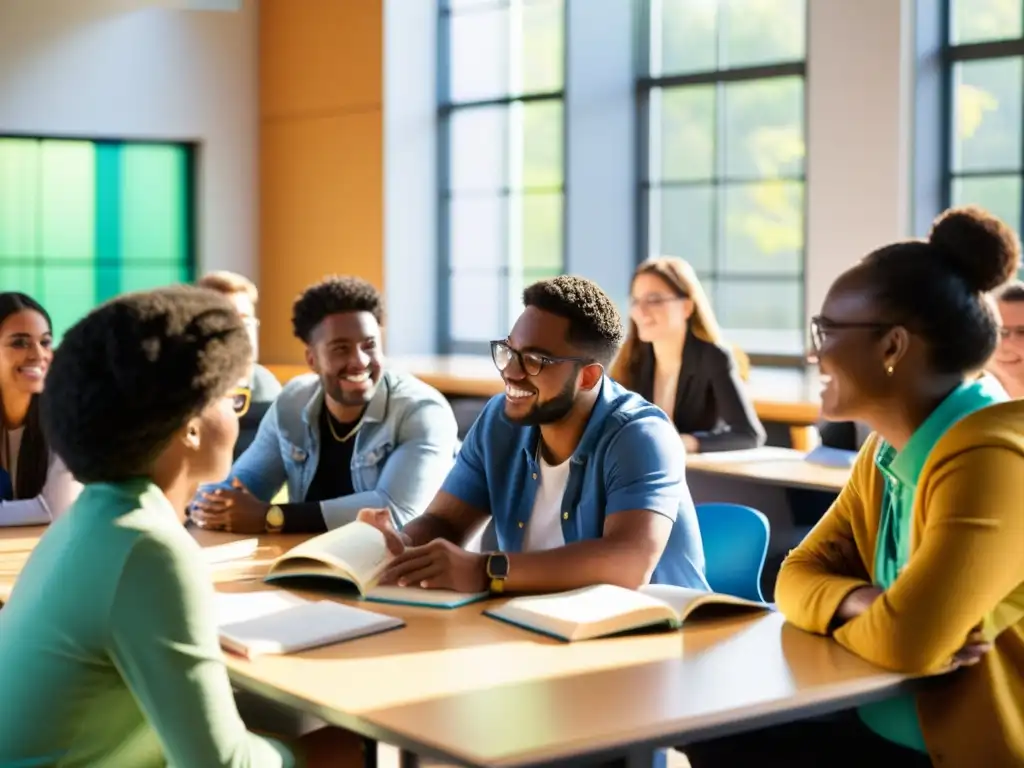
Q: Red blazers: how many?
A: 0